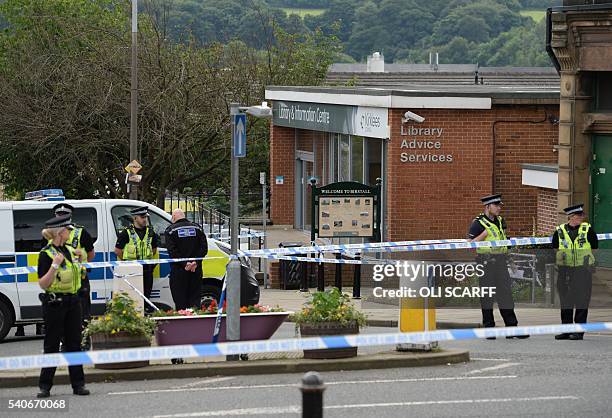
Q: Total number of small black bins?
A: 1